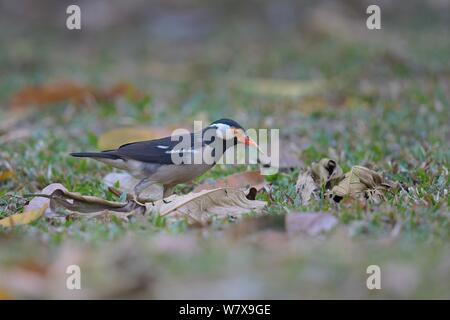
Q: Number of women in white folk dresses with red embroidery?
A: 0